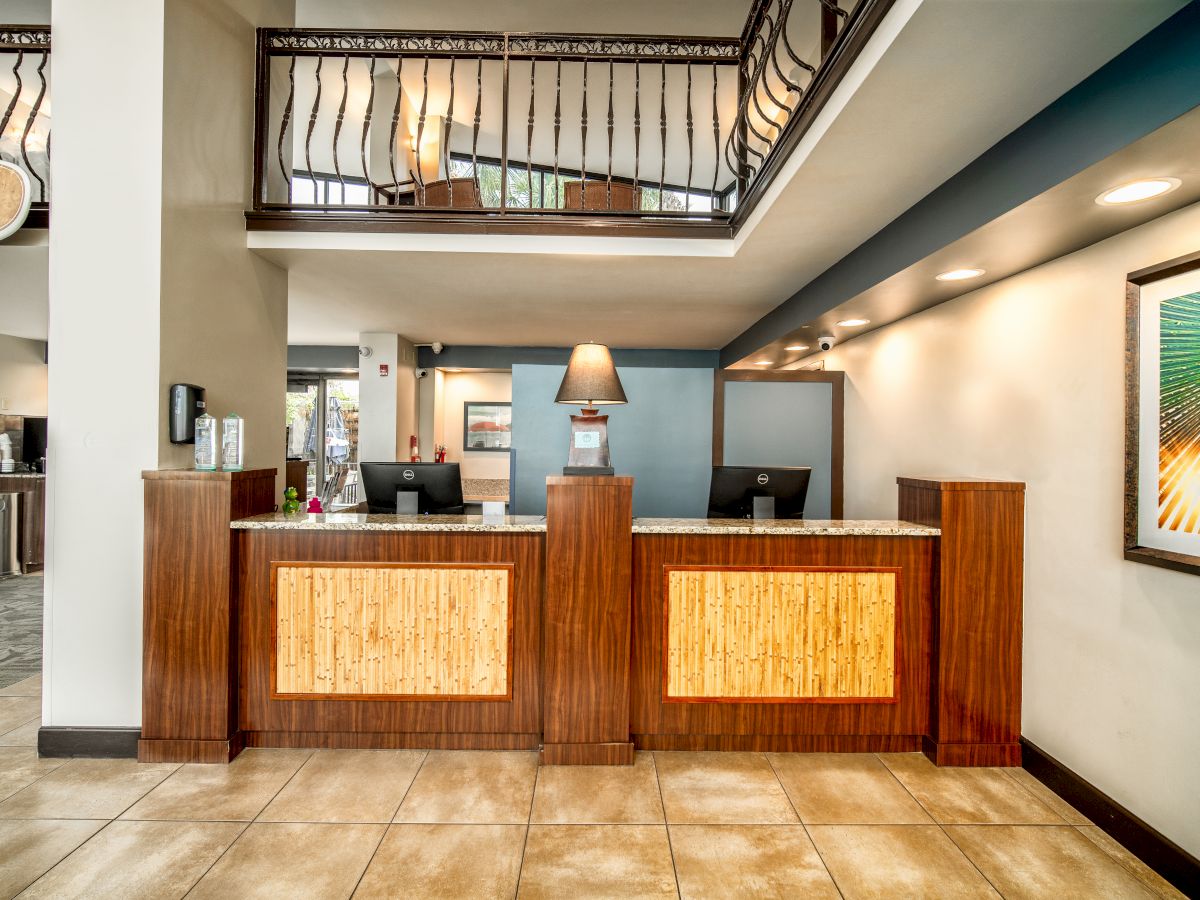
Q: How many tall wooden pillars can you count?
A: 3